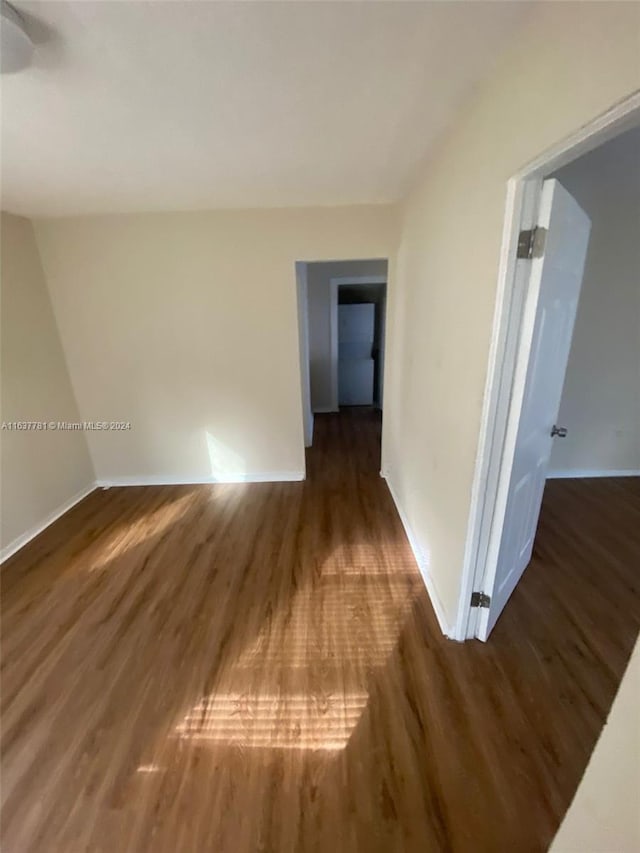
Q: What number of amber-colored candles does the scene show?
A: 0